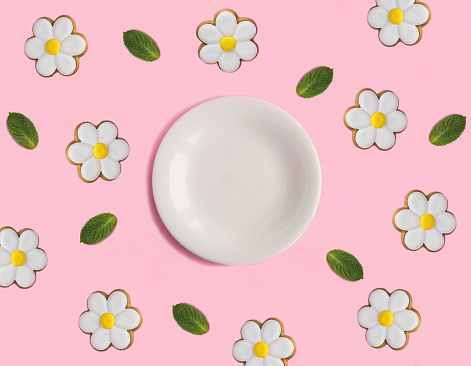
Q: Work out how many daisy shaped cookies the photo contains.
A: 10